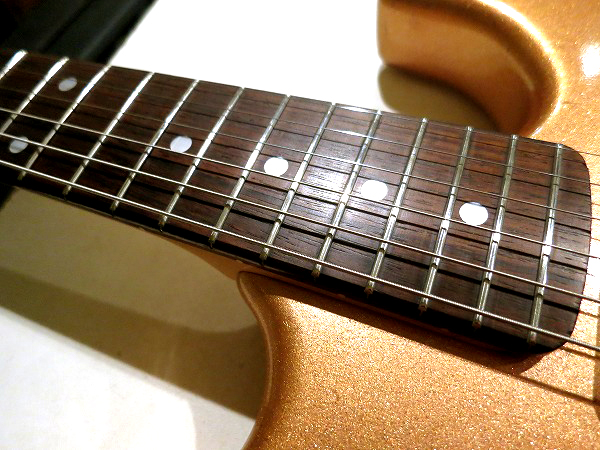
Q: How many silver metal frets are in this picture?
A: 13